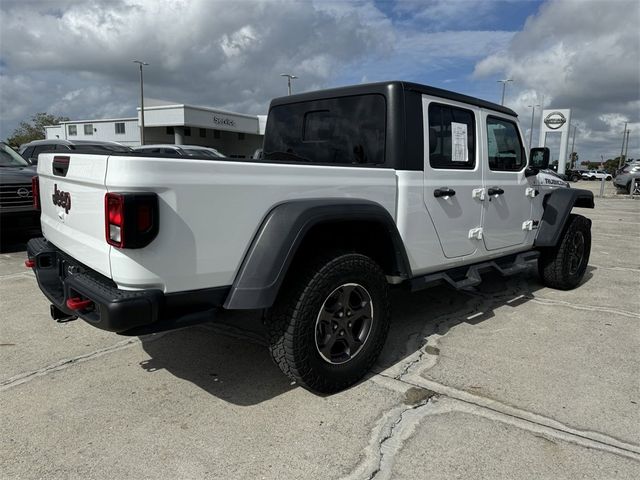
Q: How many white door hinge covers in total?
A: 4